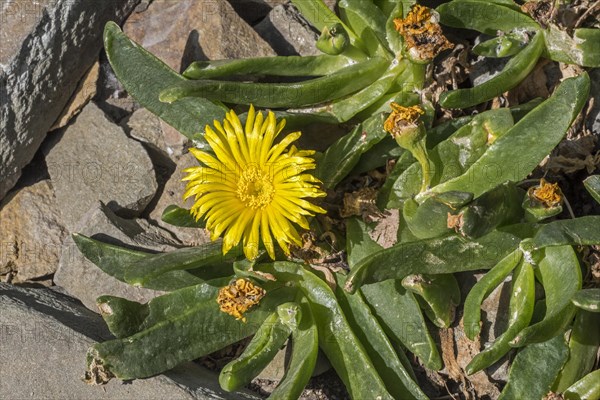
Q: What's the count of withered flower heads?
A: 4